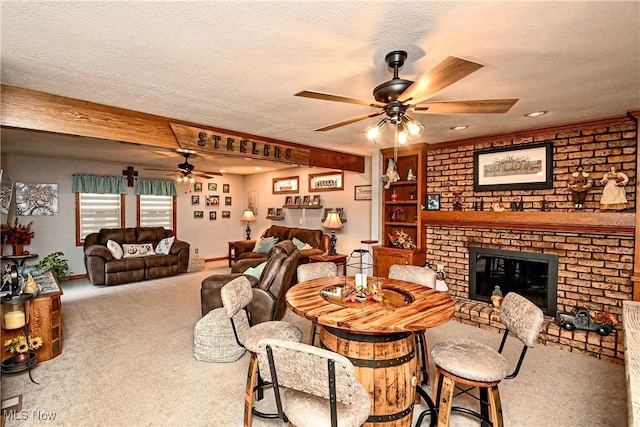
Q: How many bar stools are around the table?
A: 5